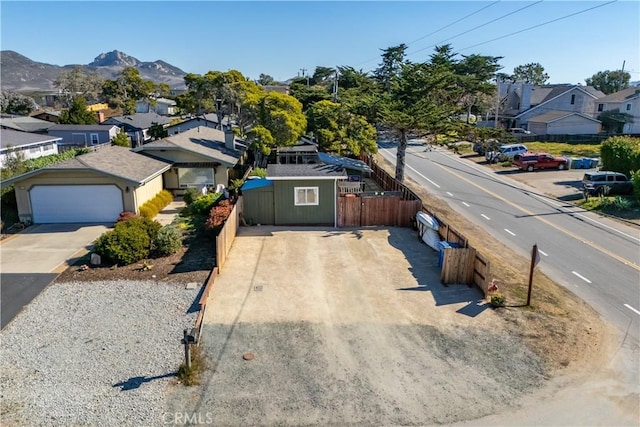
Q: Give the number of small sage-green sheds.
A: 1